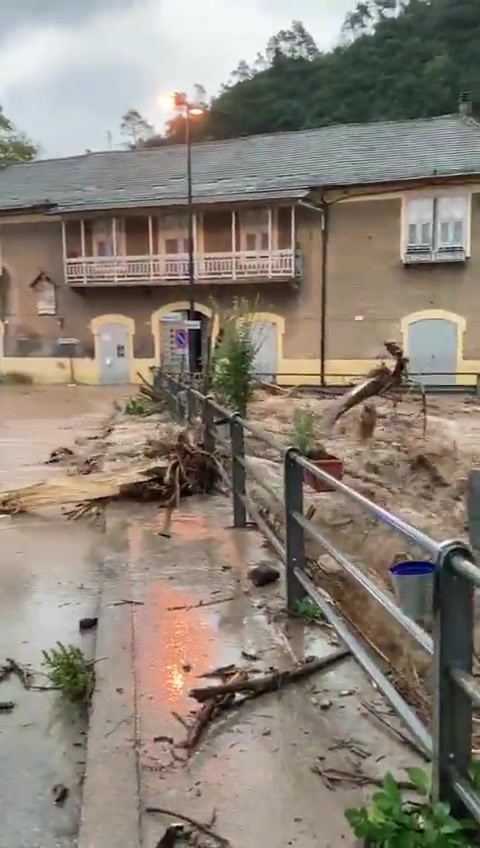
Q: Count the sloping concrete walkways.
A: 1